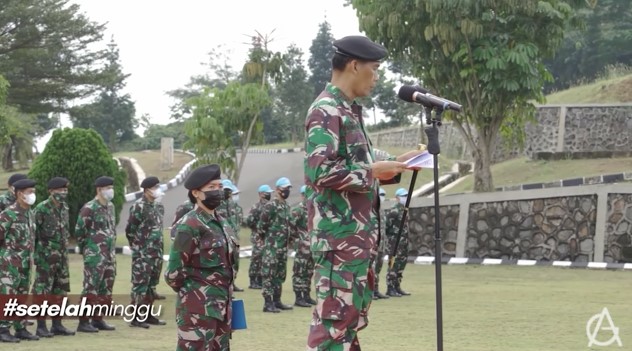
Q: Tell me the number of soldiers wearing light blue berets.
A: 7